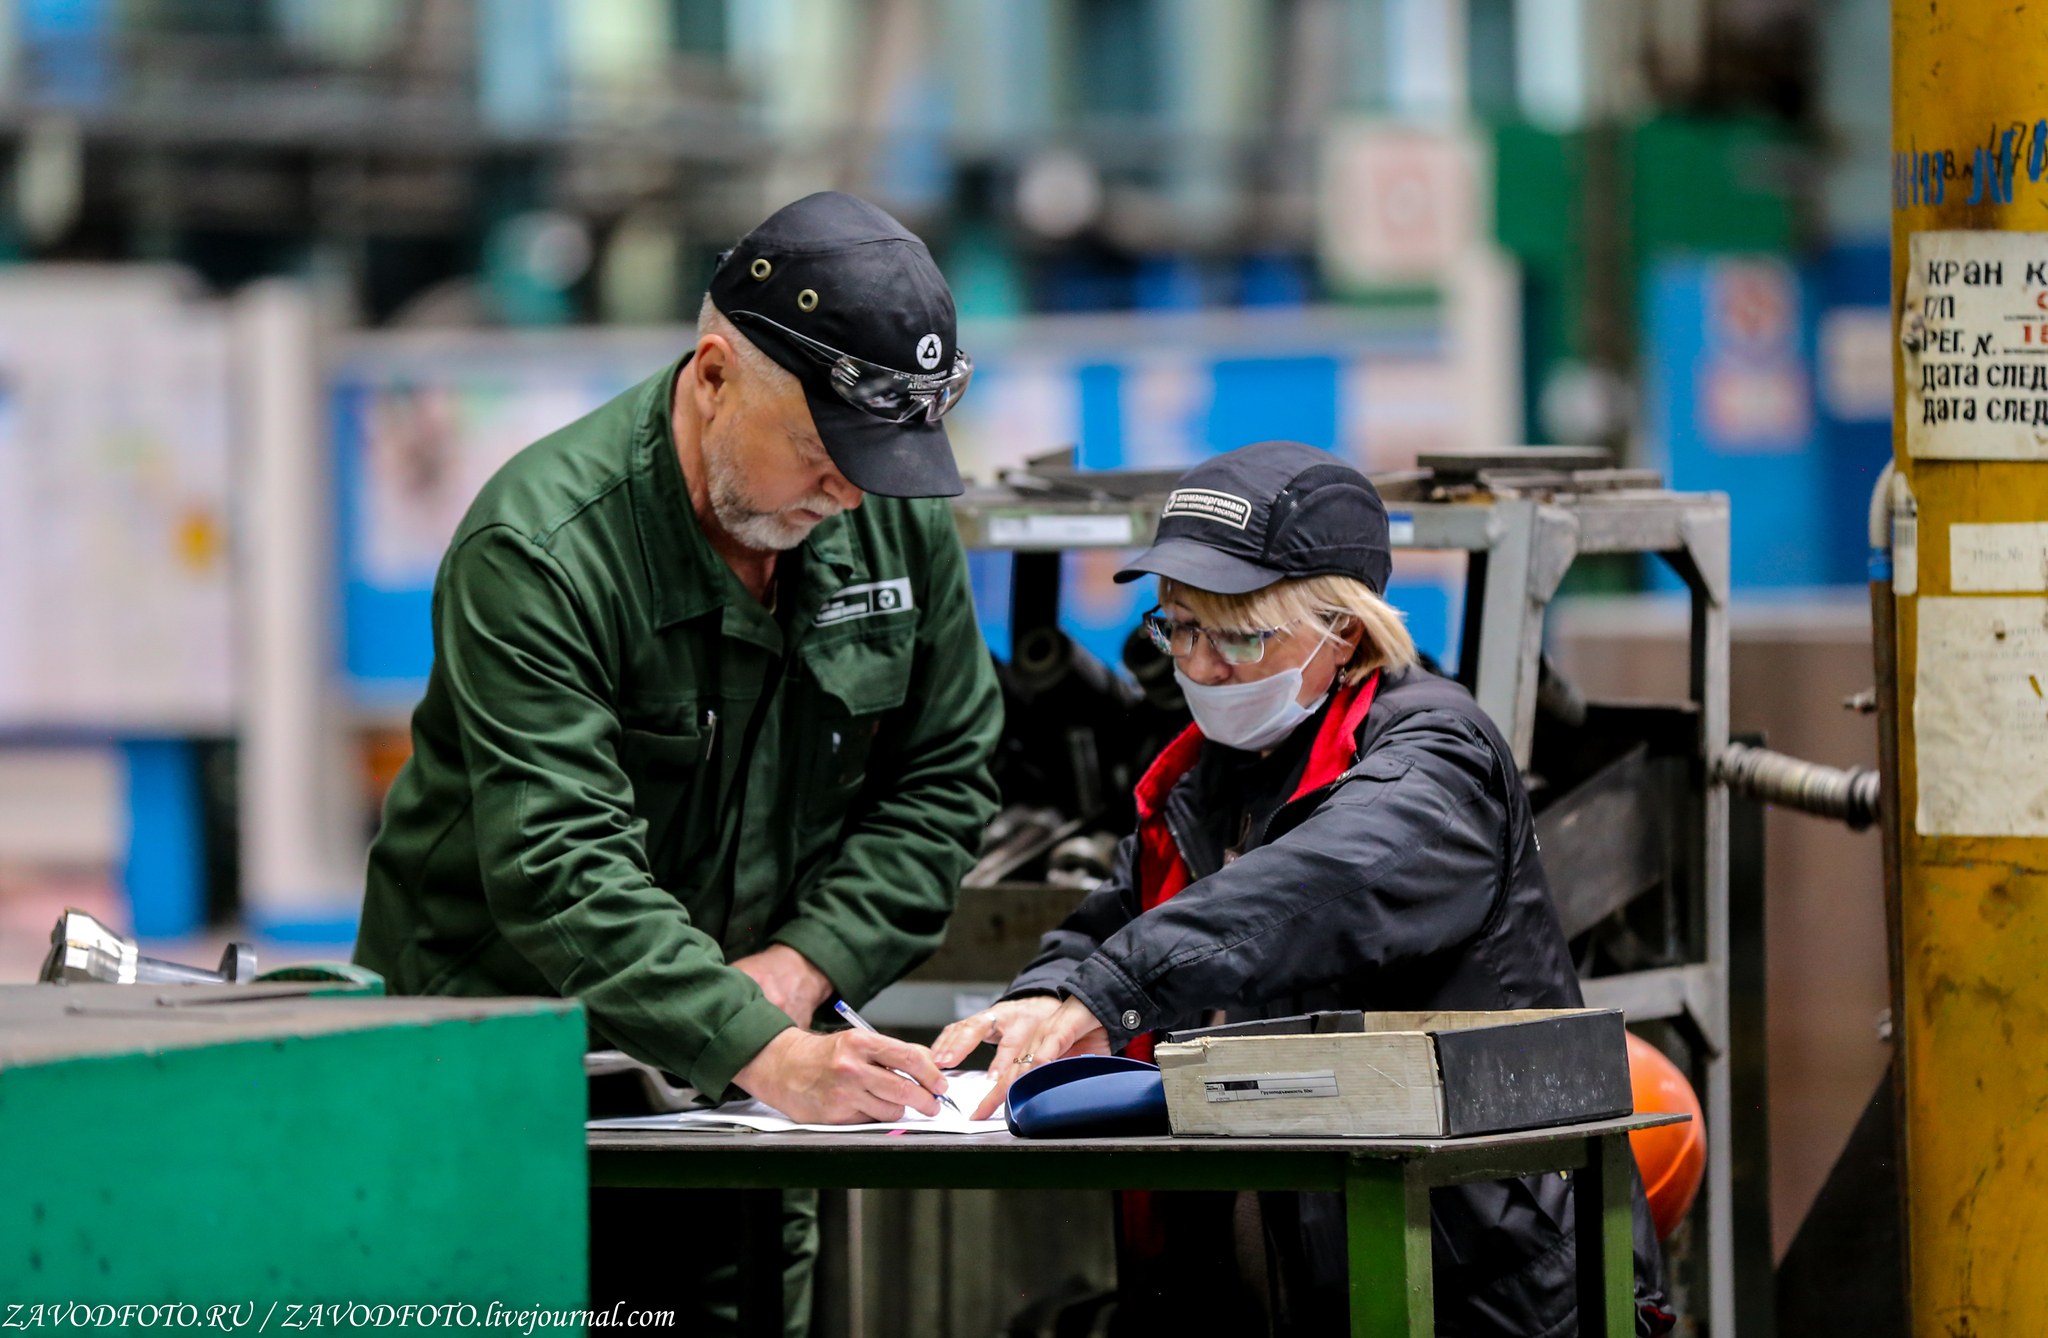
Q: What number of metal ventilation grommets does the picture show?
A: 2